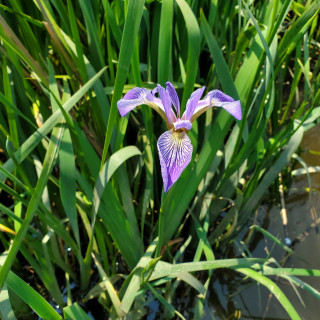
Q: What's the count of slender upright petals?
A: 3